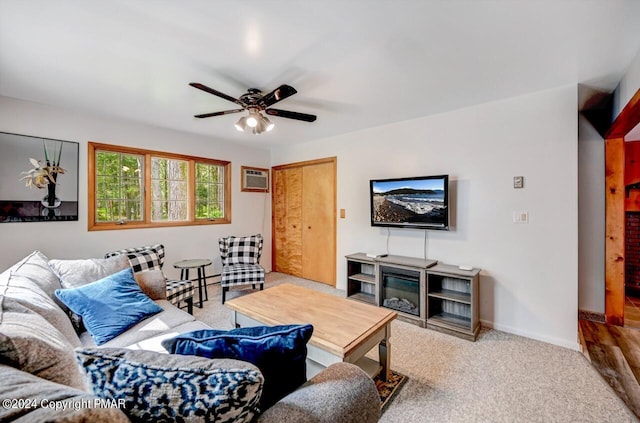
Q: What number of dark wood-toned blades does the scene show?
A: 4